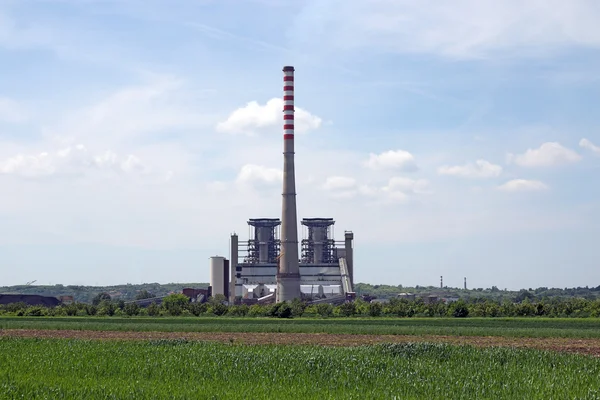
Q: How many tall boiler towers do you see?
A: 2